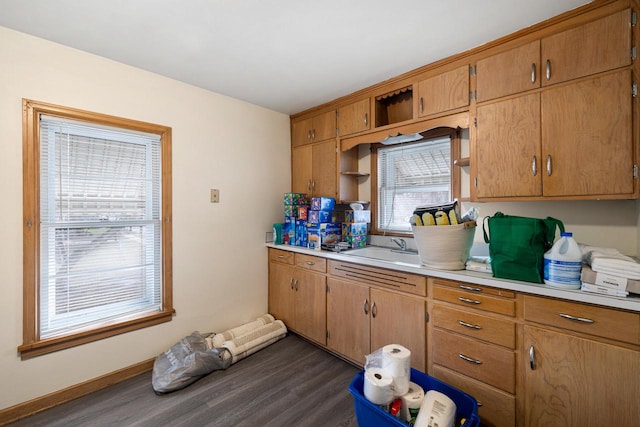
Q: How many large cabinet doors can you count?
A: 9